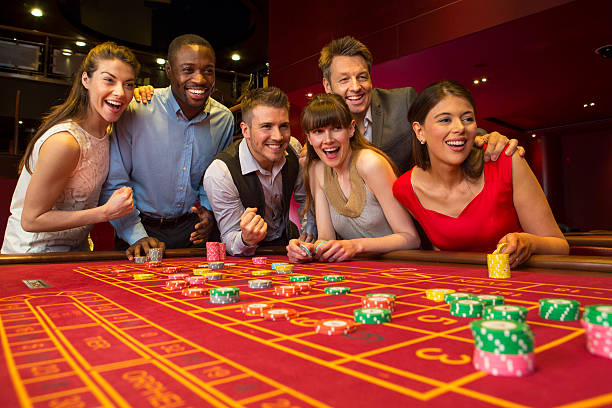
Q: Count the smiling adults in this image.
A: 6